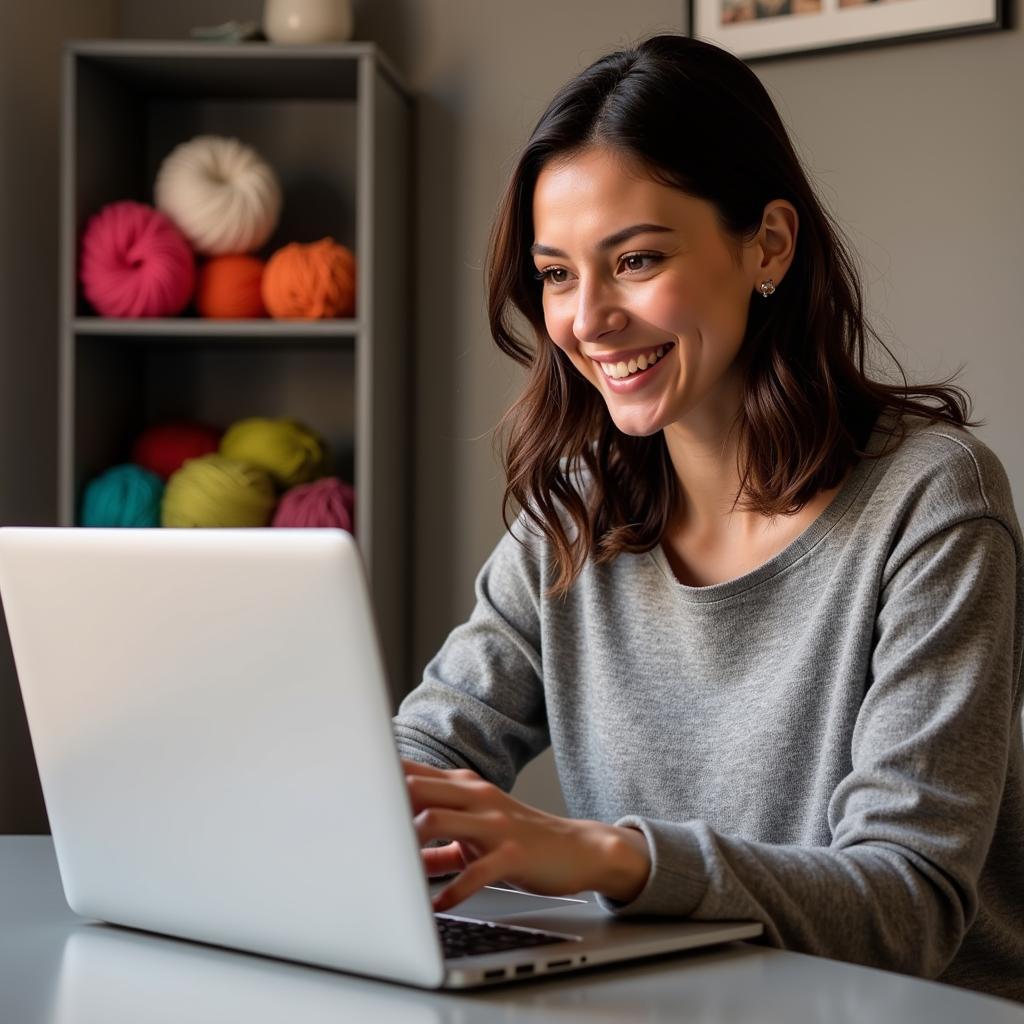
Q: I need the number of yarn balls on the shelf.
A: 9